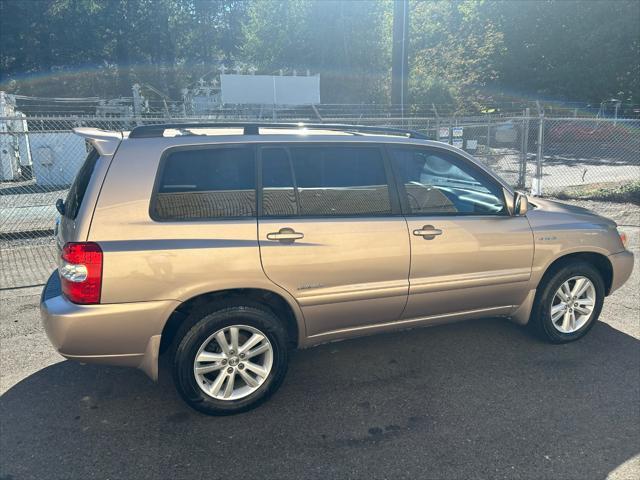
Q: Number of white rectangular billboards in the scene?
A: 1